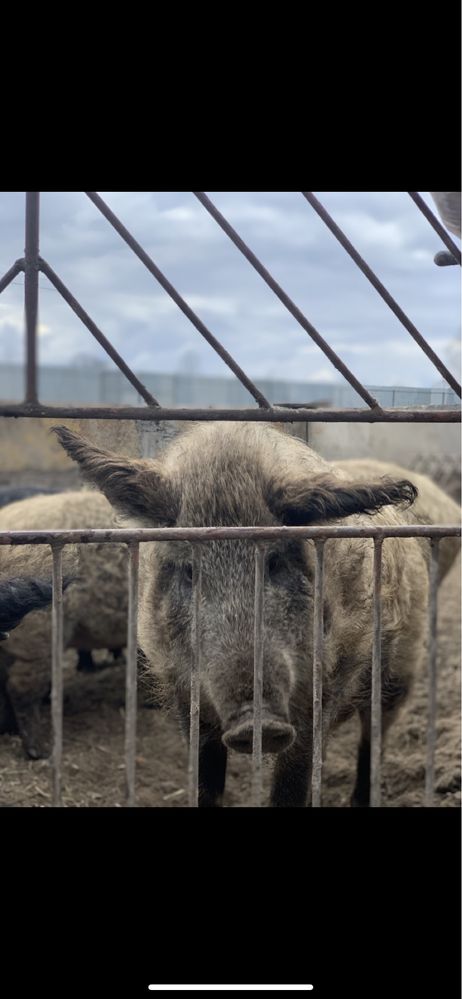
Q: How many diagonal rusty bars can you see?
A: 6